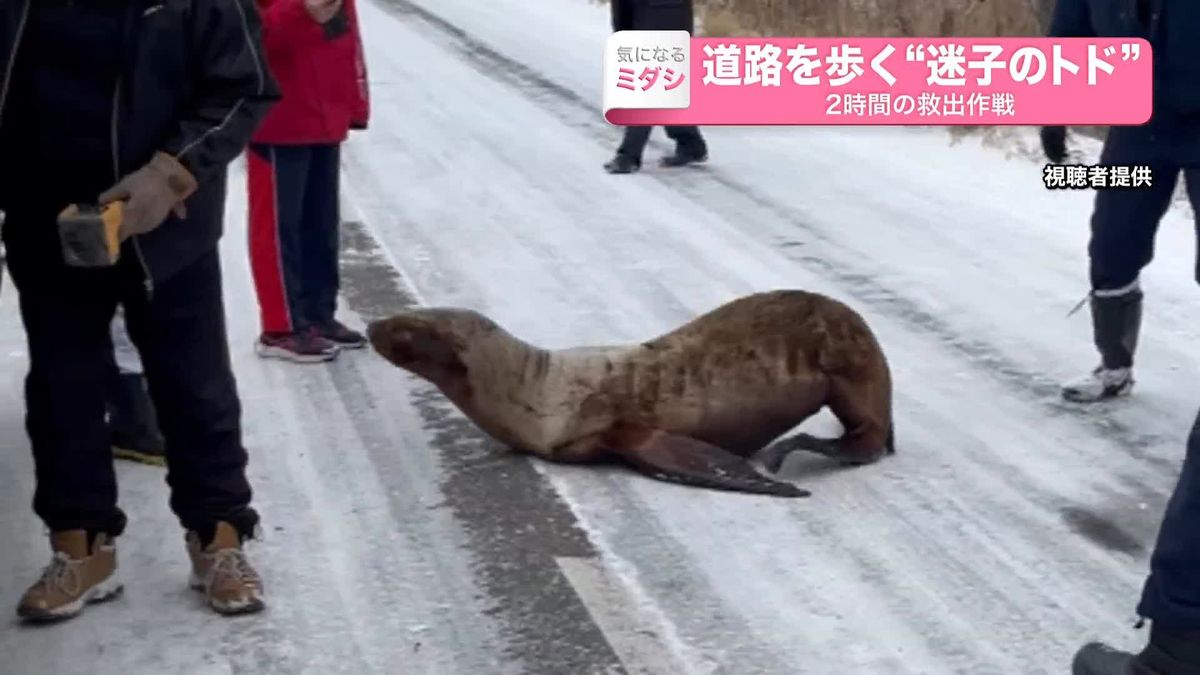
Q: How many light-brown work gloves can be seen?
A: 1